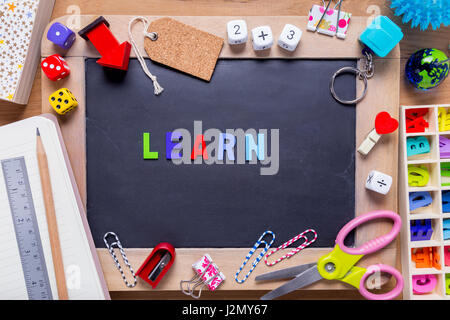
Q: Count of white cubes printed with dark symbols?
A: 4